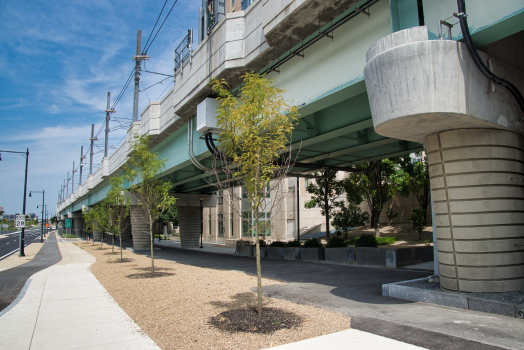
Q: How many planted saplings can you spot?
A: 7